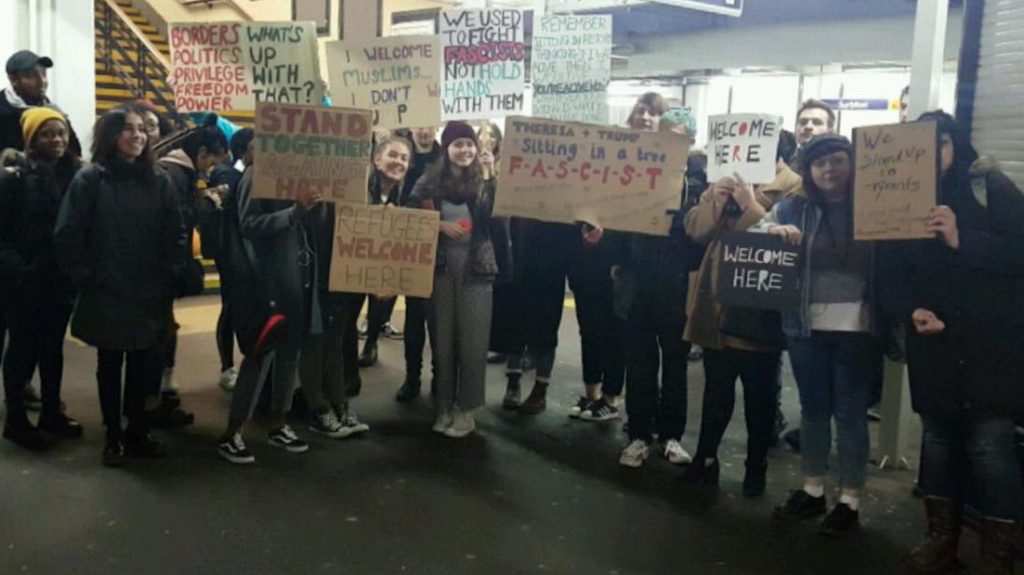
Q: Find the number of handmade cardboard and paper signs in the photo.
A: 10